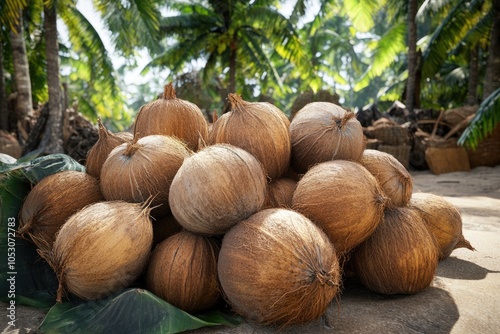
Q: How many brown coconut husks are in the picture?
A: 15